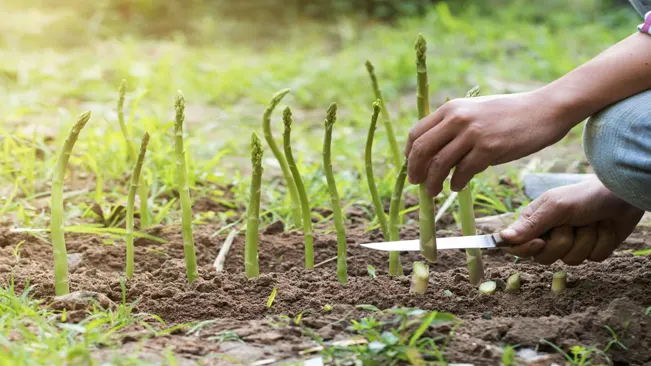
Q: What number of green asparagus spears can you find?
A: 13